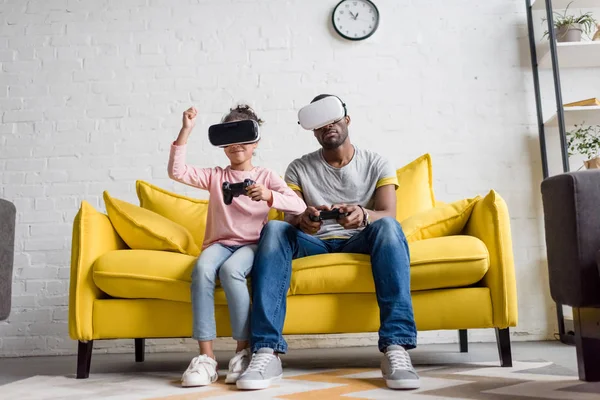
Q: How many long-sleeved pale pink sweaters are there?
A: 1